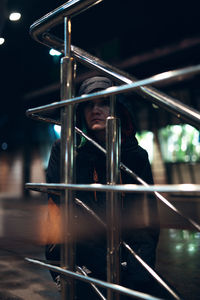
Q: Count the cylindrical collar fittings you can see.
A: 2